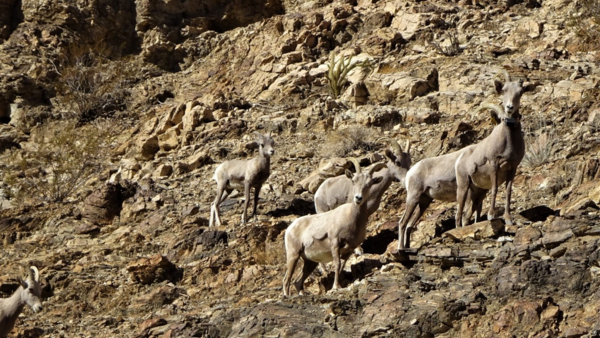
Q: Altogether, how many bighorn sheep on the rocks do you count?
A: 6